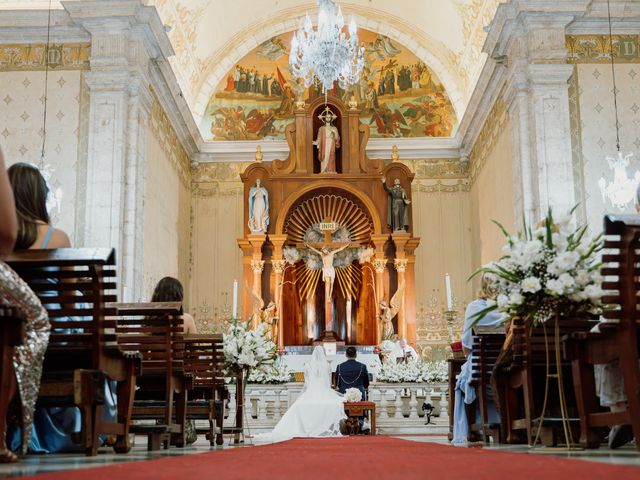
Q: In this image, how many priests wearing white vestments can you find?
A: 1